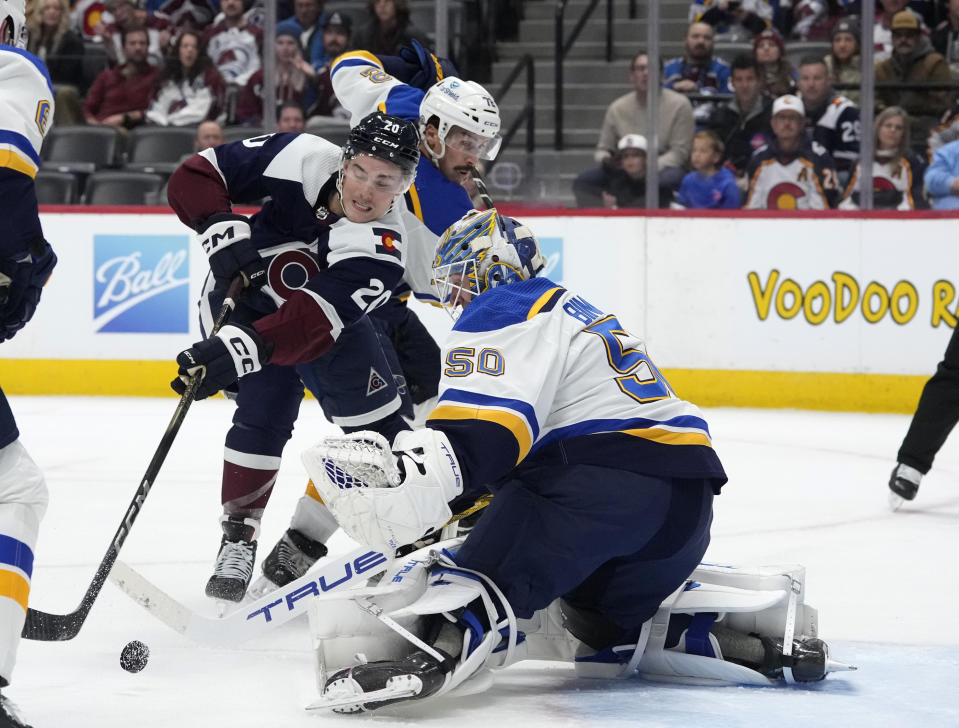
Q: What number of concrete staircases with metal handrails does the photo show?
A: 1